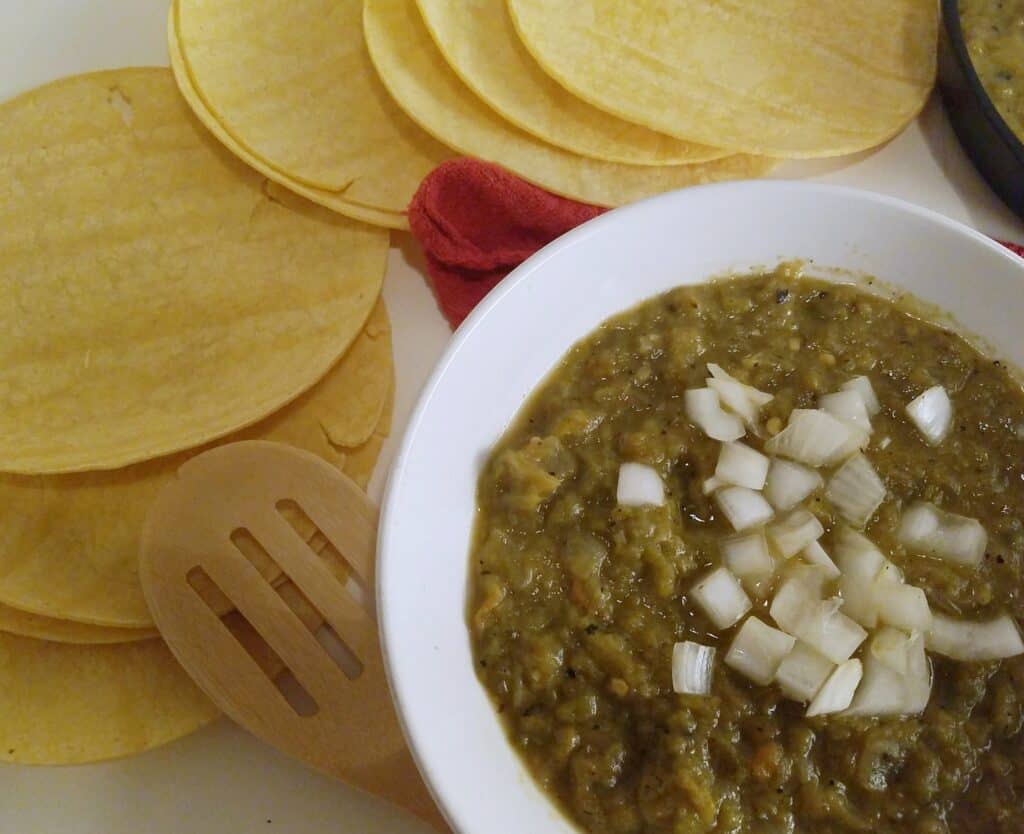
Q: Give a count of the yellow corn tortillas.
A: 9